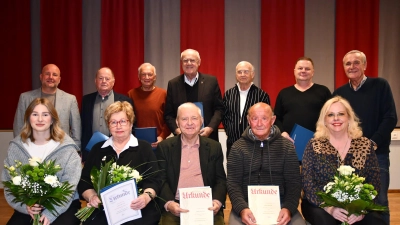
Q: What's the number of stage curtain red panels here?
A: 6